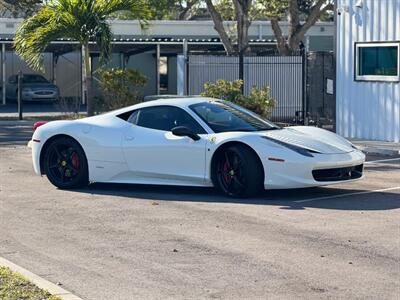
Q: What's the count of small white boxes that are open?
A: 0